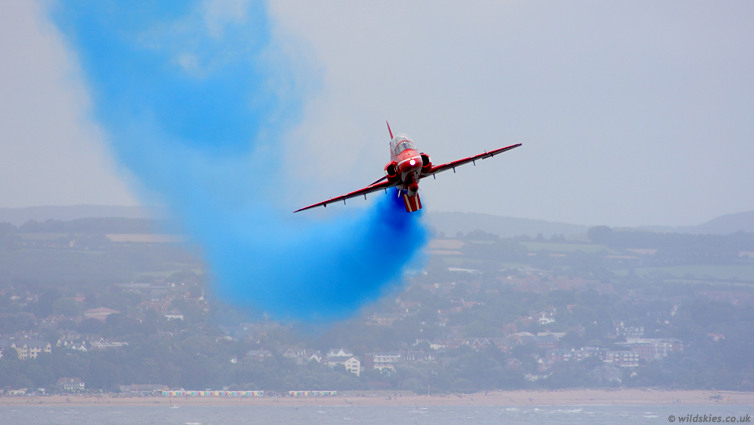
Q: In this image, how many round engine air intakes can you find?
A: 2